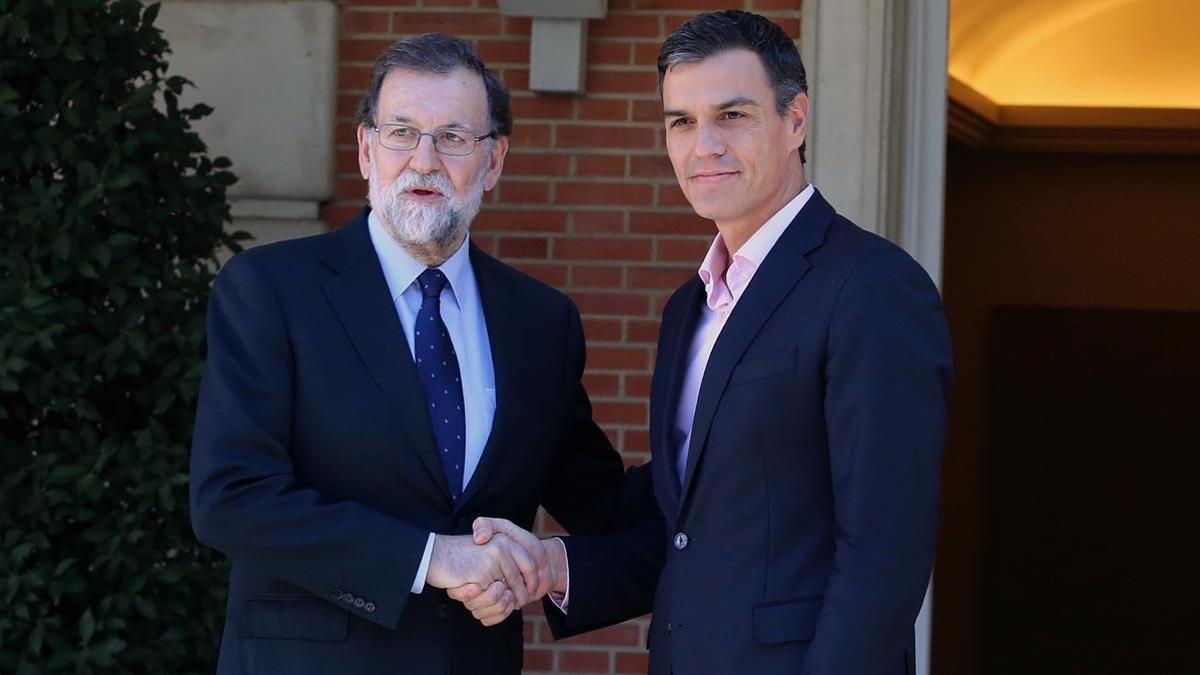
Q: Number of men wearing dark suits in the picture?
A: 2